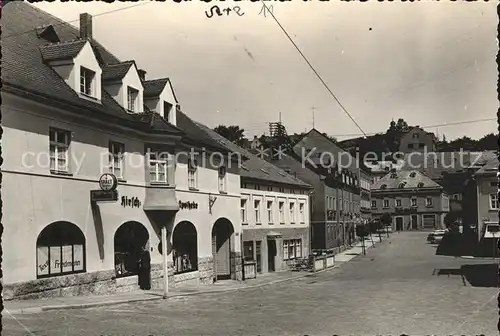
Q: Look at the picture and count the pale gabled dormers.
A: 3